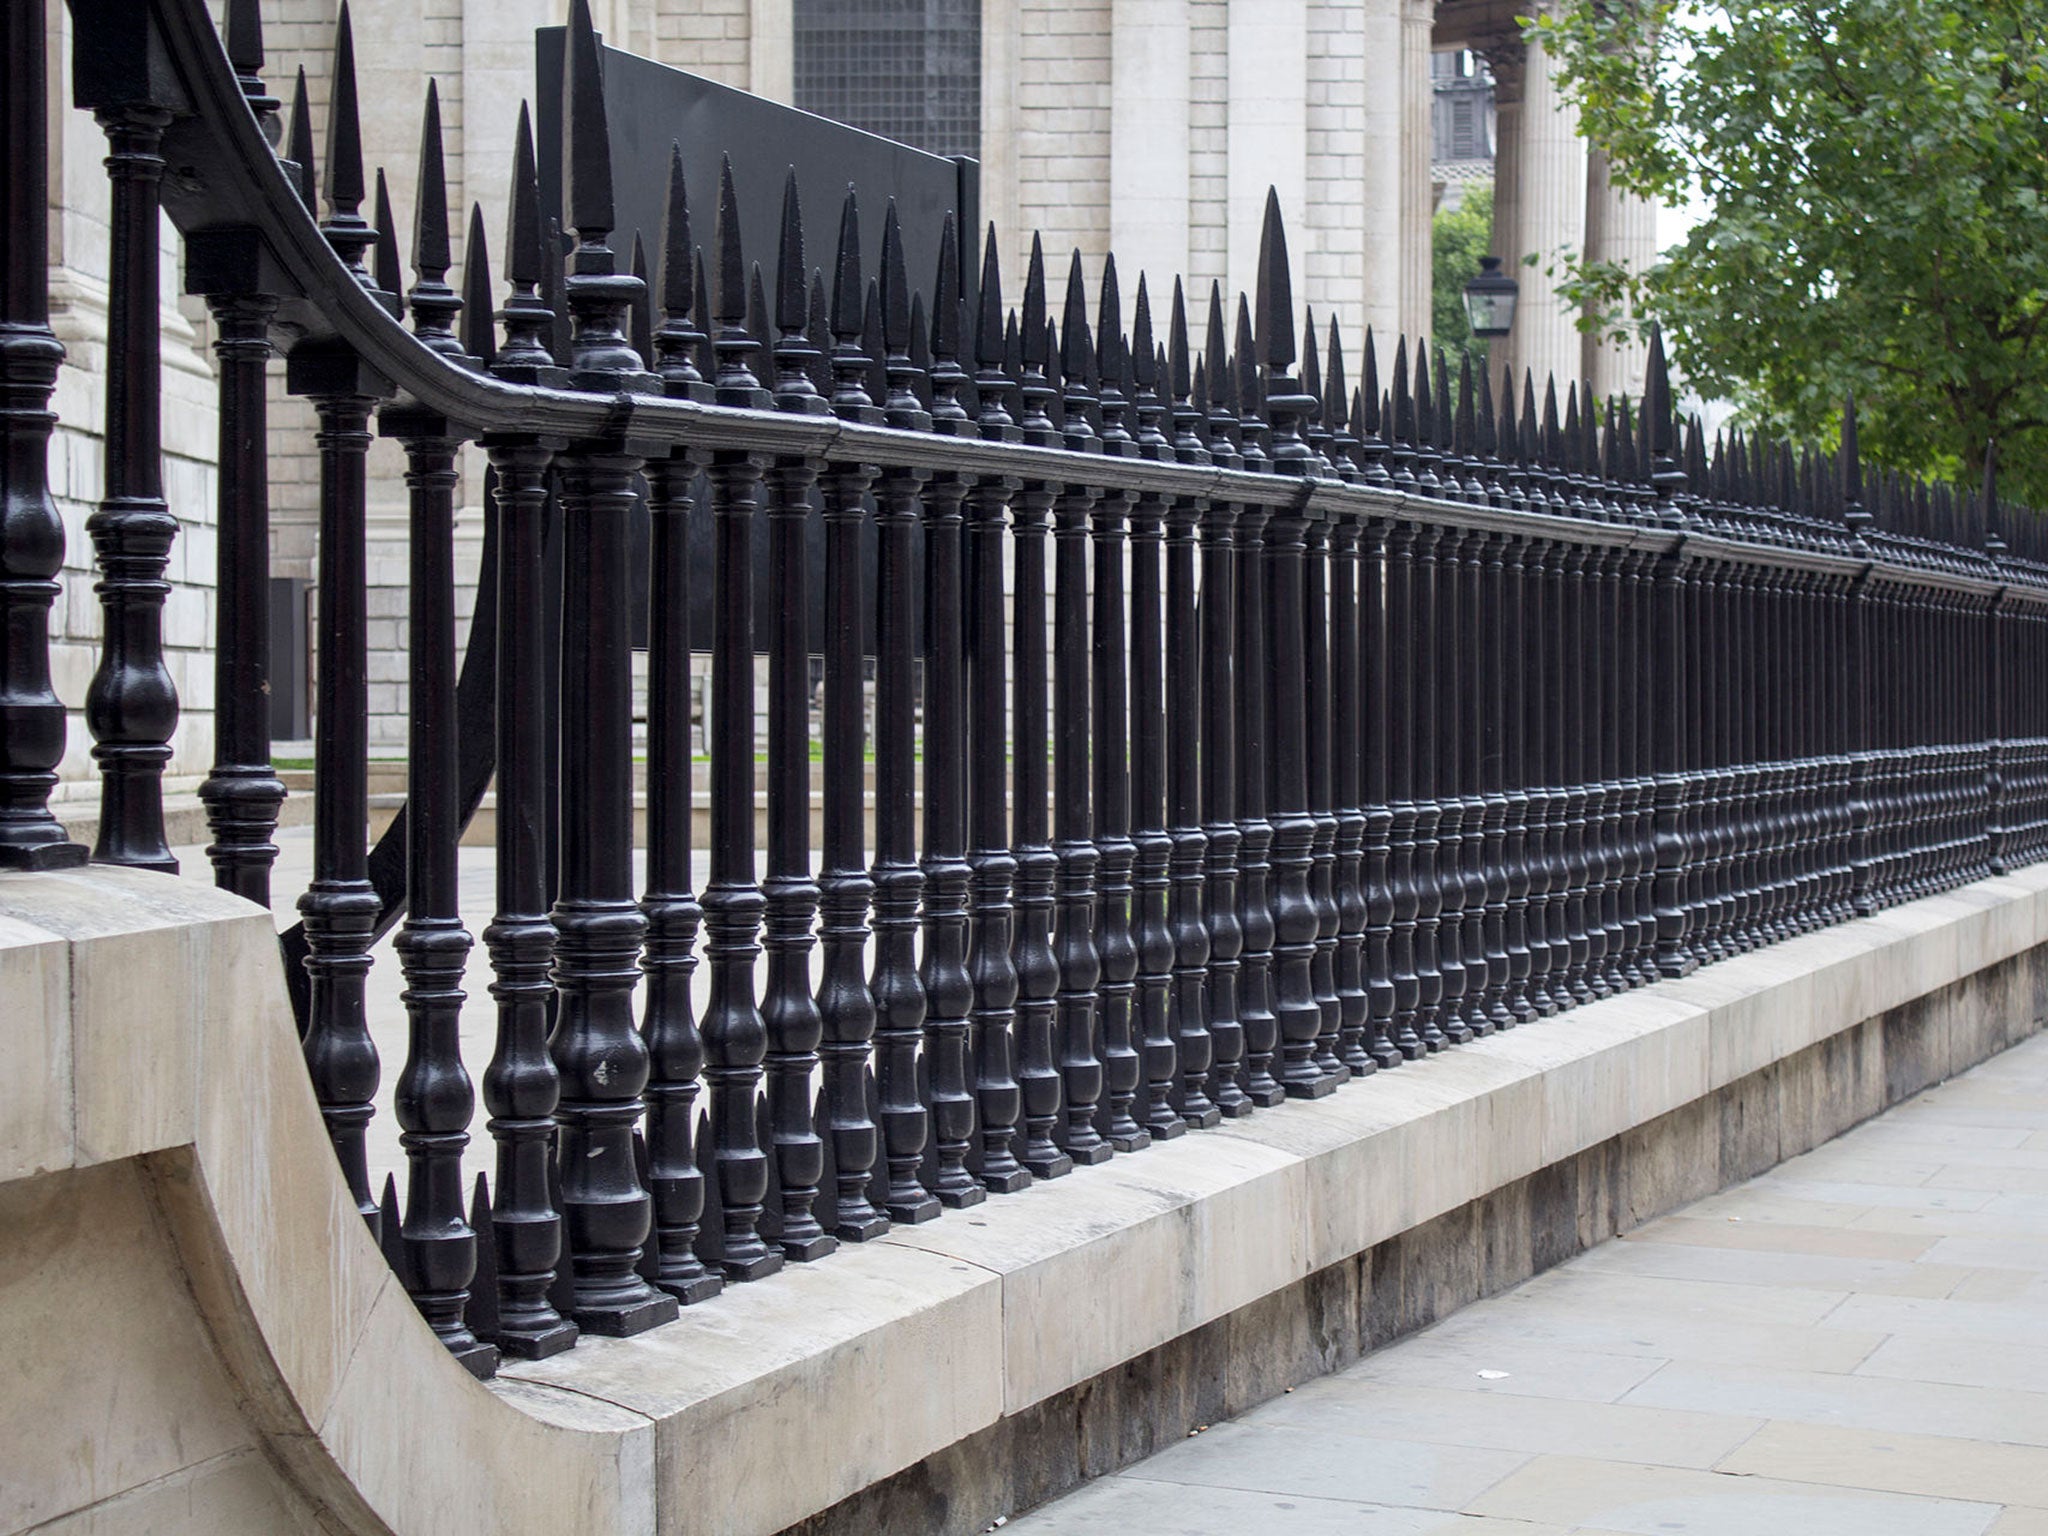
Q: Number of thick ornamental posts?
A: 5